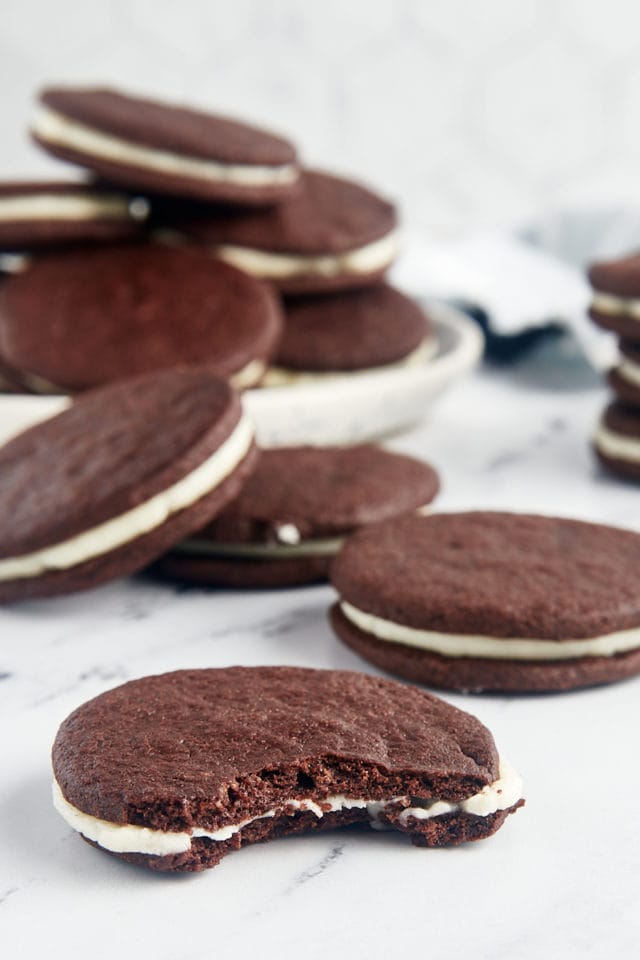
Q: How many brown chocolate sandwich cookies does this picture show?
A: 12